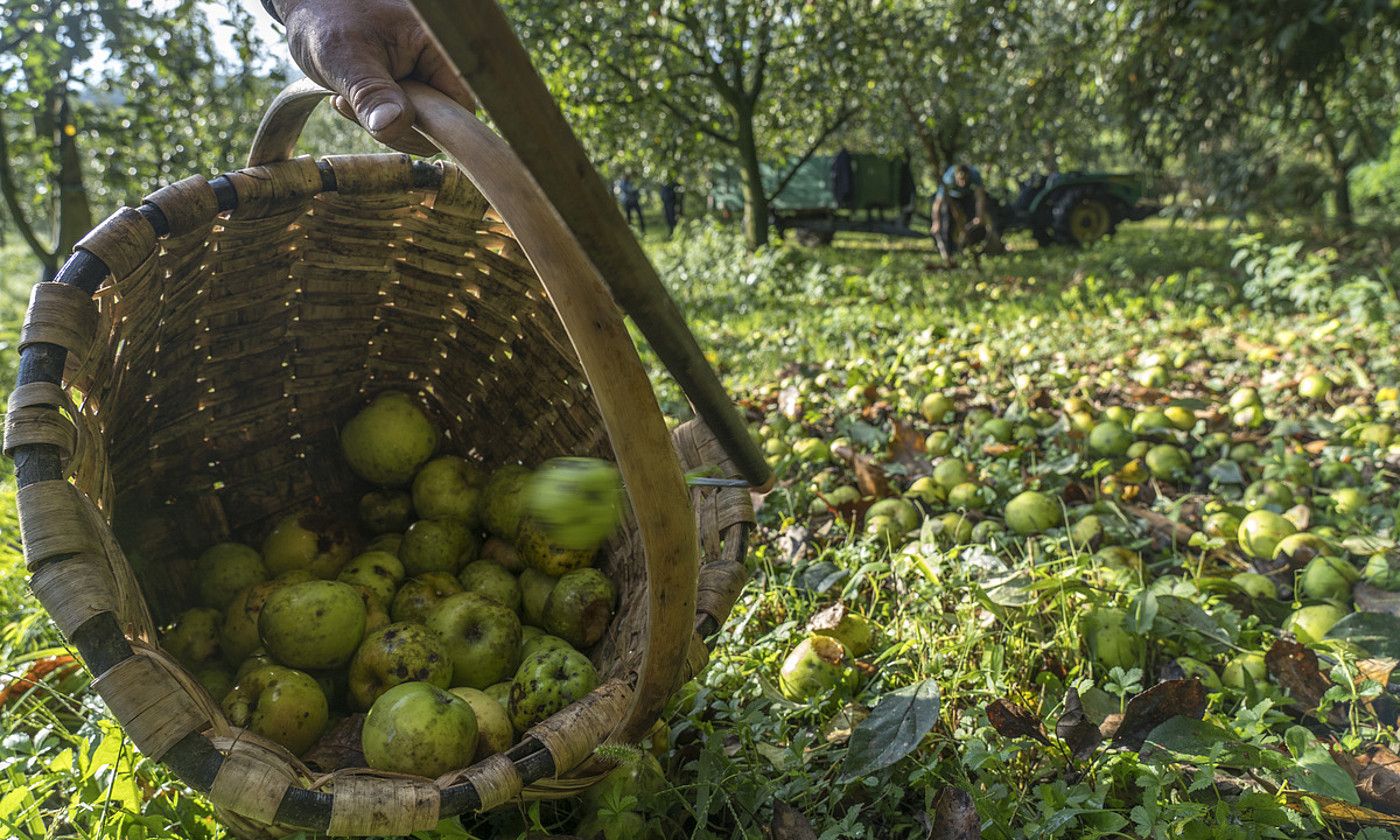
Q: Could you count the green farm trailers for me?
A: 1